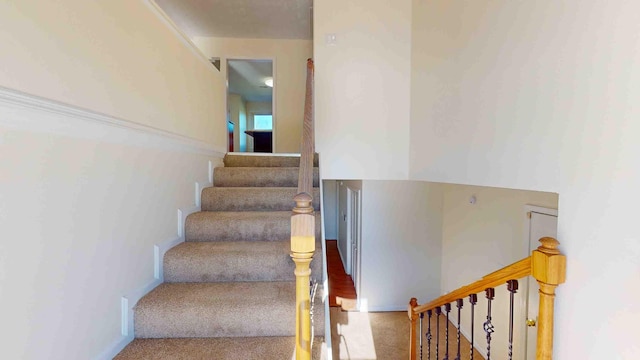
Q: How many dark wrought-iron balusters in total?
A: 8